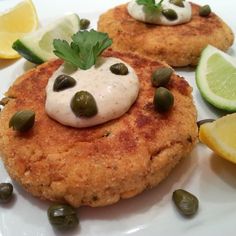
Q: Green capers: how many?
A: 13